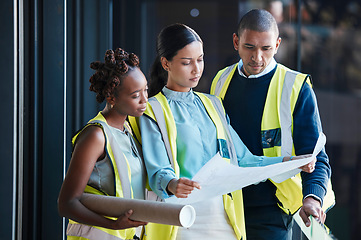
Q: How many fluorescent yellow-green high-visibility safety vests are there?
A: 3